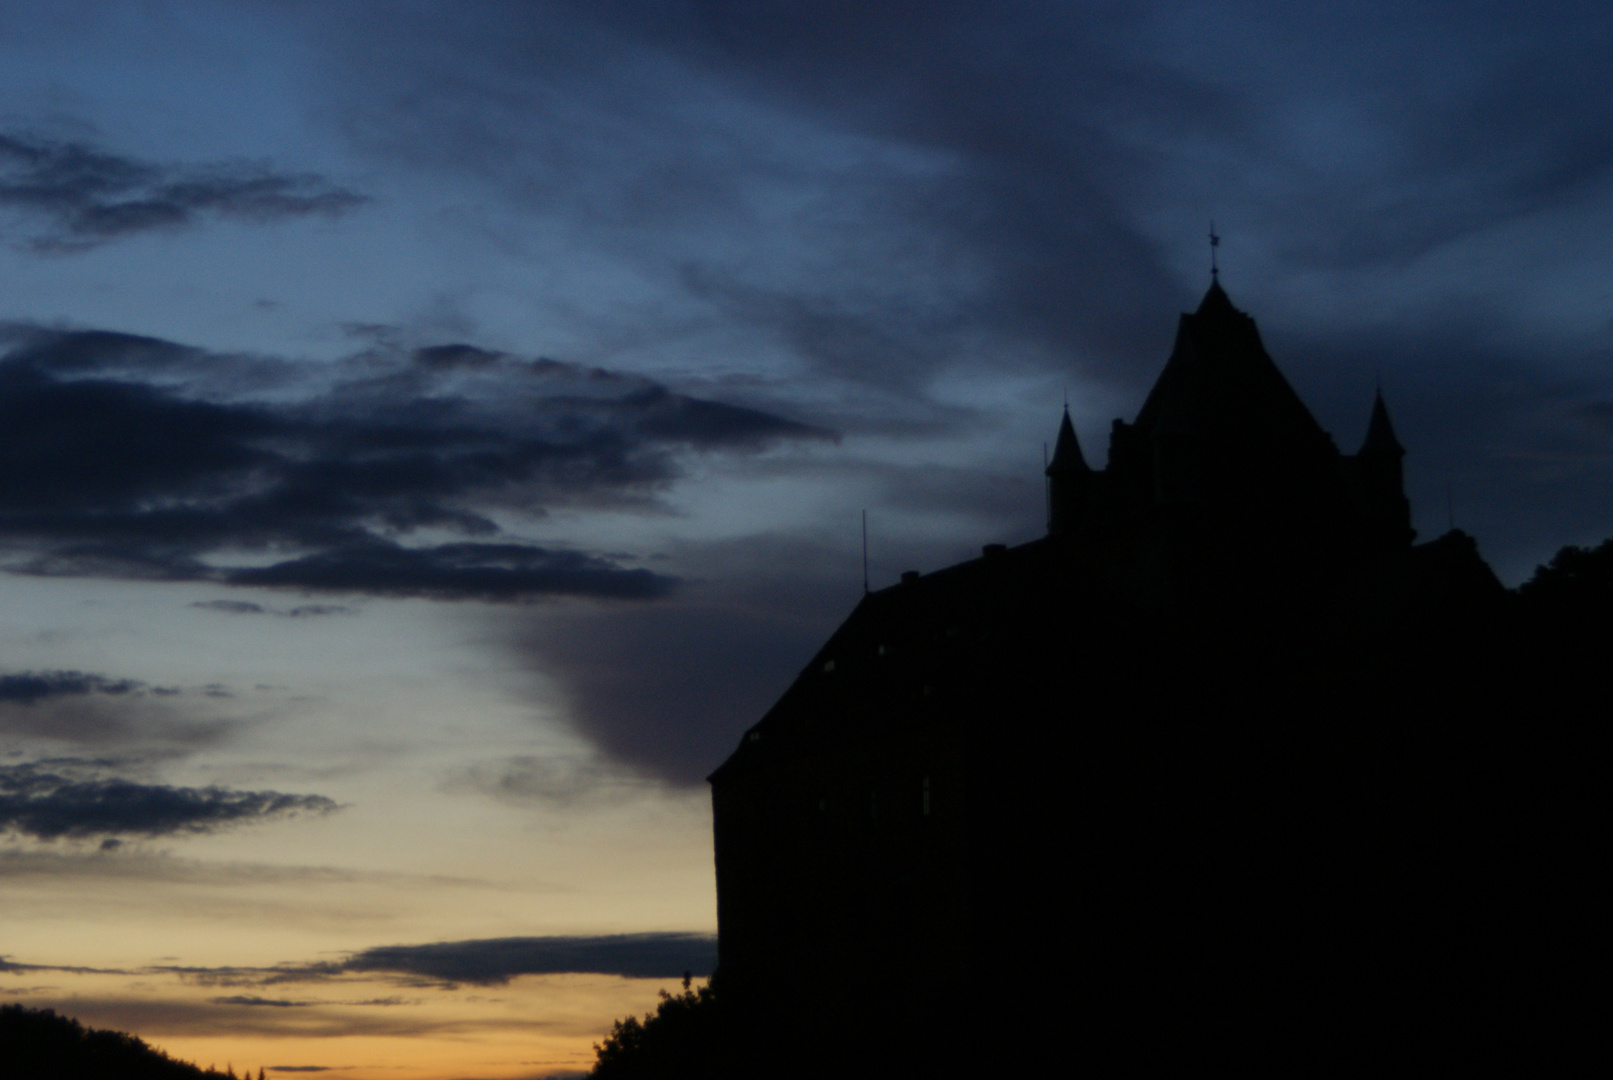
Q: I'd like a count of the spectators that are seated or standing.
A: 0